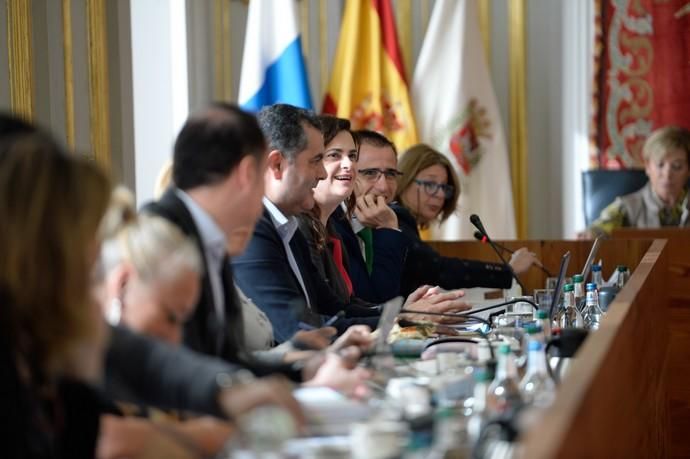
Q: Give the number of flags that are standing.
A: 3